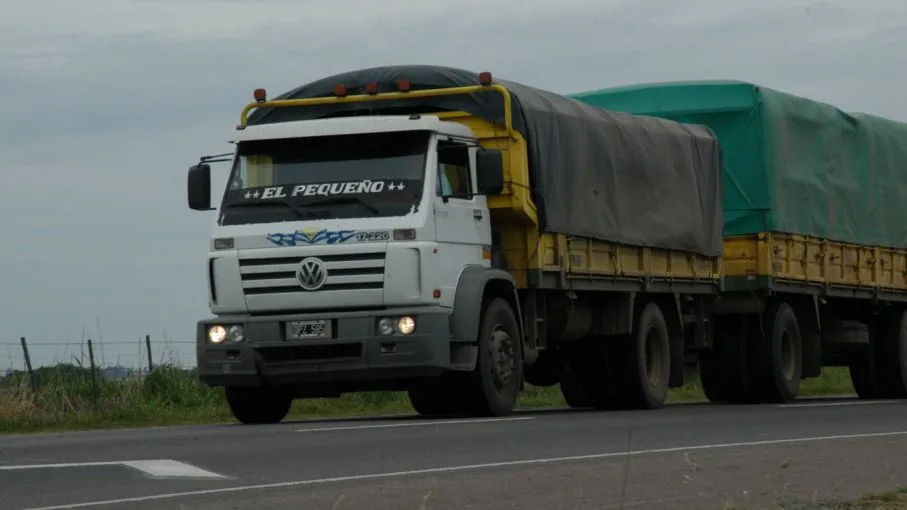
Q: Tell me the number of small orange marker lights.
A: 5